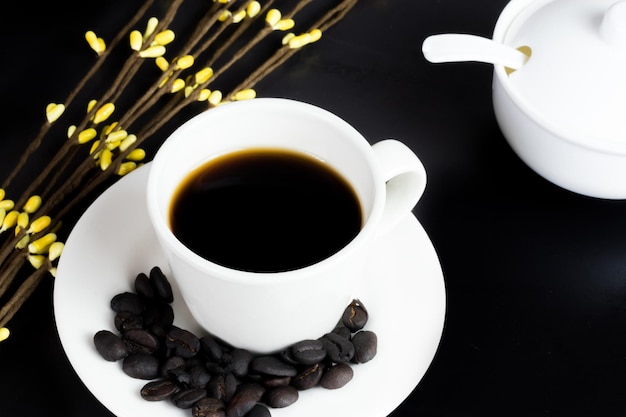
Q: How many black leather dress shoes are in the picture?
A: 0